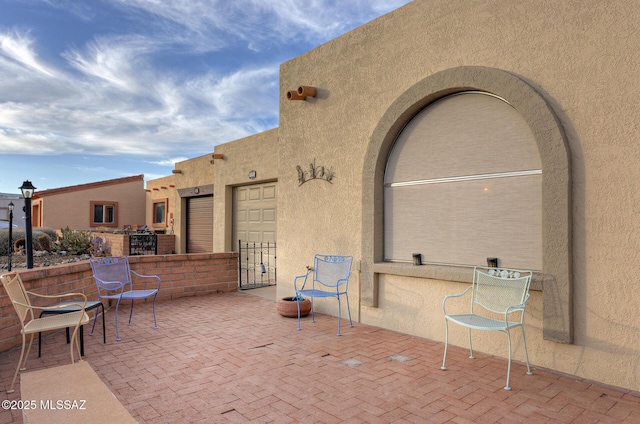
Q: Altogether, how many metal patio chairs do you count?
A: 4